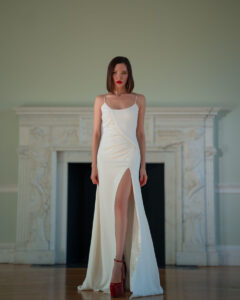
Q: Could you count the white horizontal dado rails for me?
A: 2